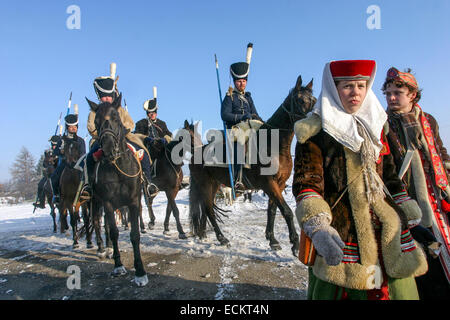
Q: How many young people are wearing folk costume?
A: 2